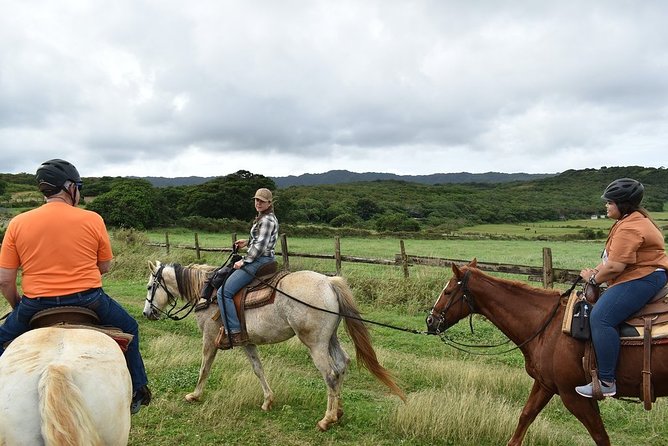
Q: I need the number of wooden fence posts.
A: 7